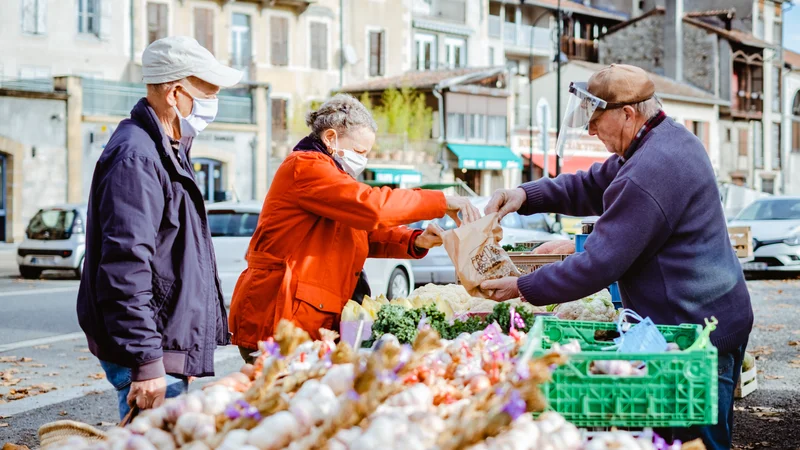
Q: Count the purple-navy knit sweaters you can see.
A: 1